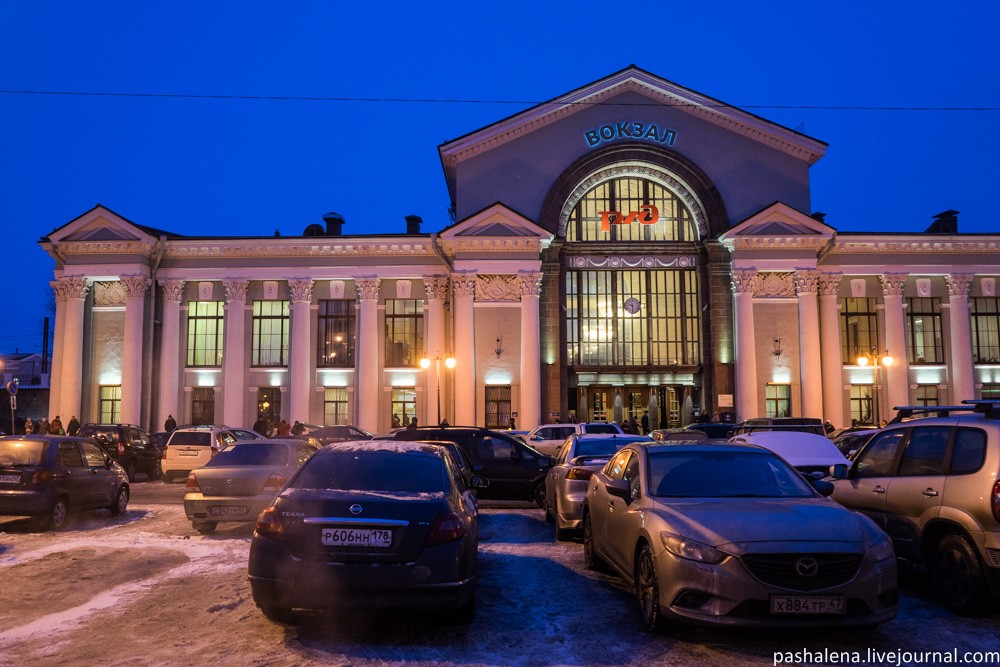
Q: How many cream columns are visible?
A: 15